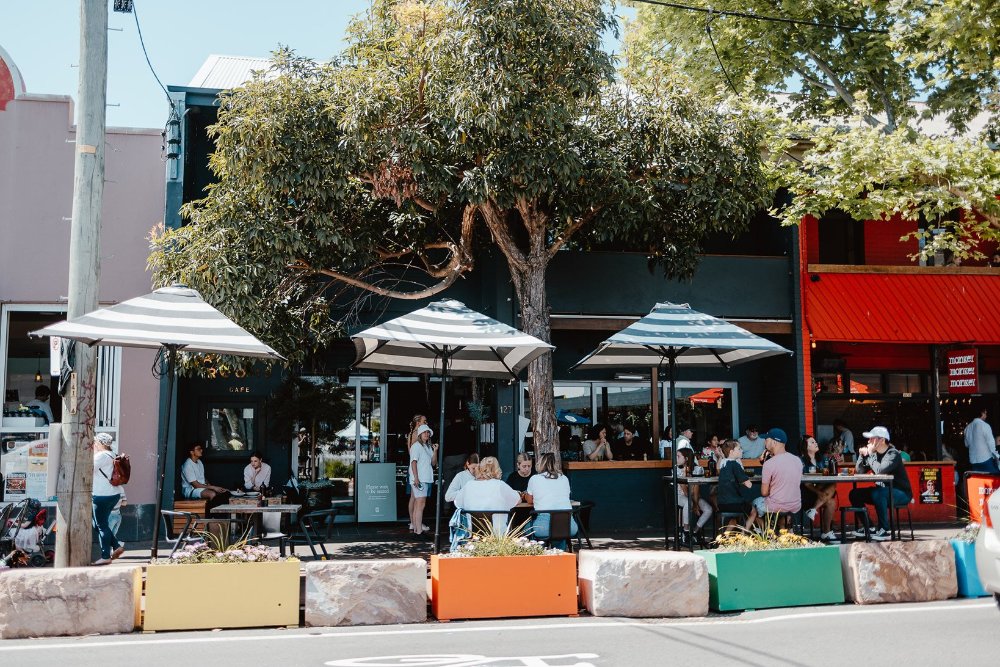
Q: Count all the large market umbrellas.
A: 3